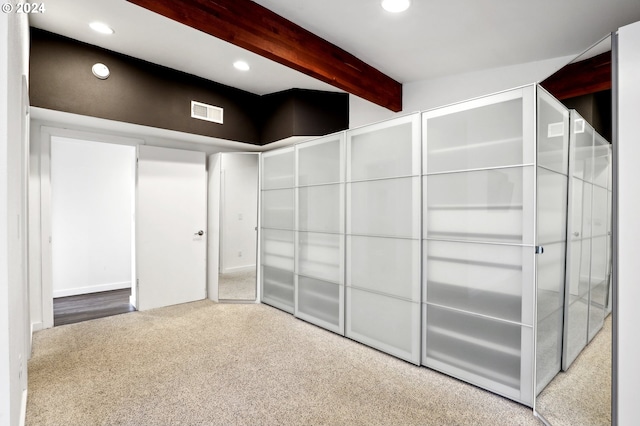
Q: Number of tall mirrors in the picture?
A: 2